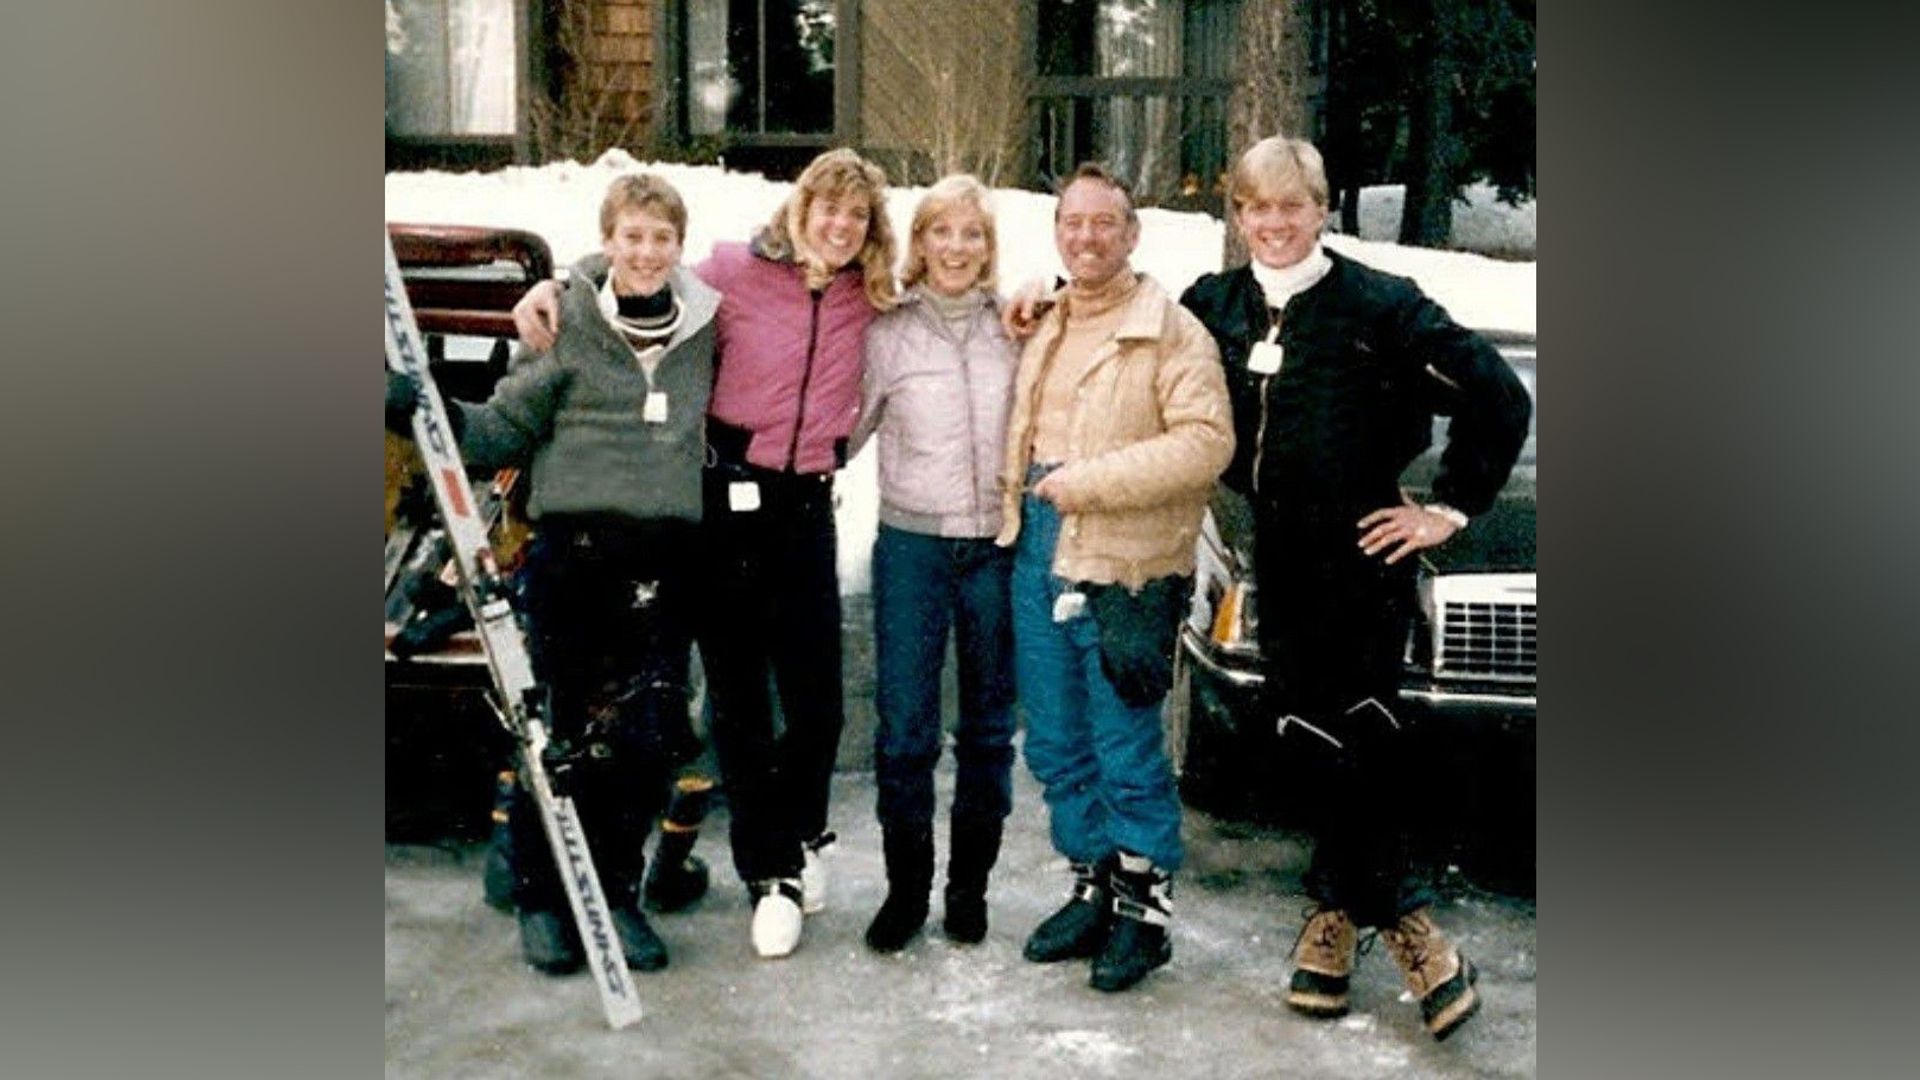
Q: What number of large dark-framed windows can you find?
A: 3